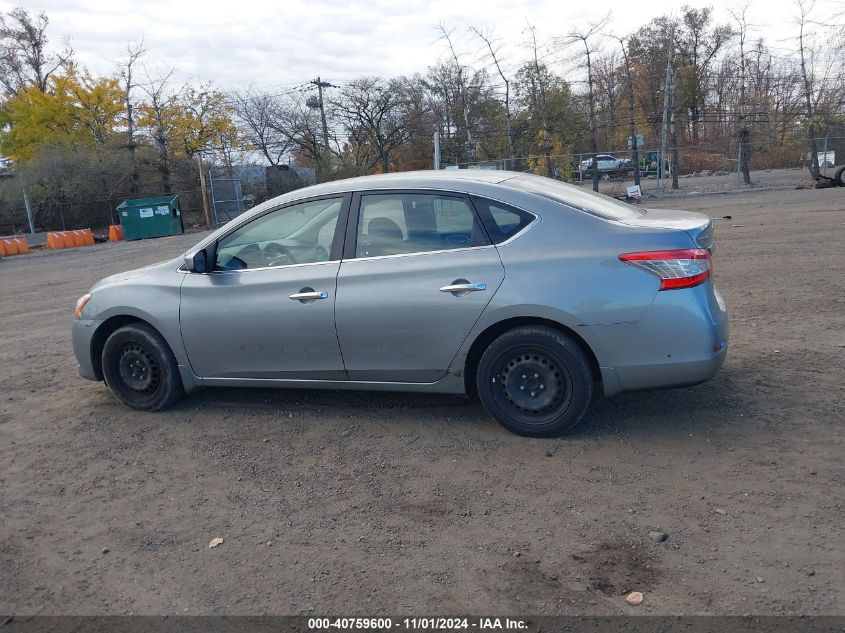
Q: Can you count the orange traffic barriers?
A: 3